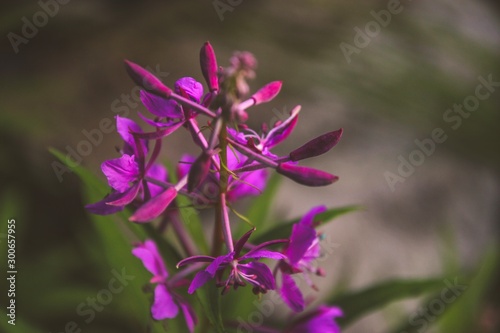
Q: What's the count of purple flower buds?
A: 7